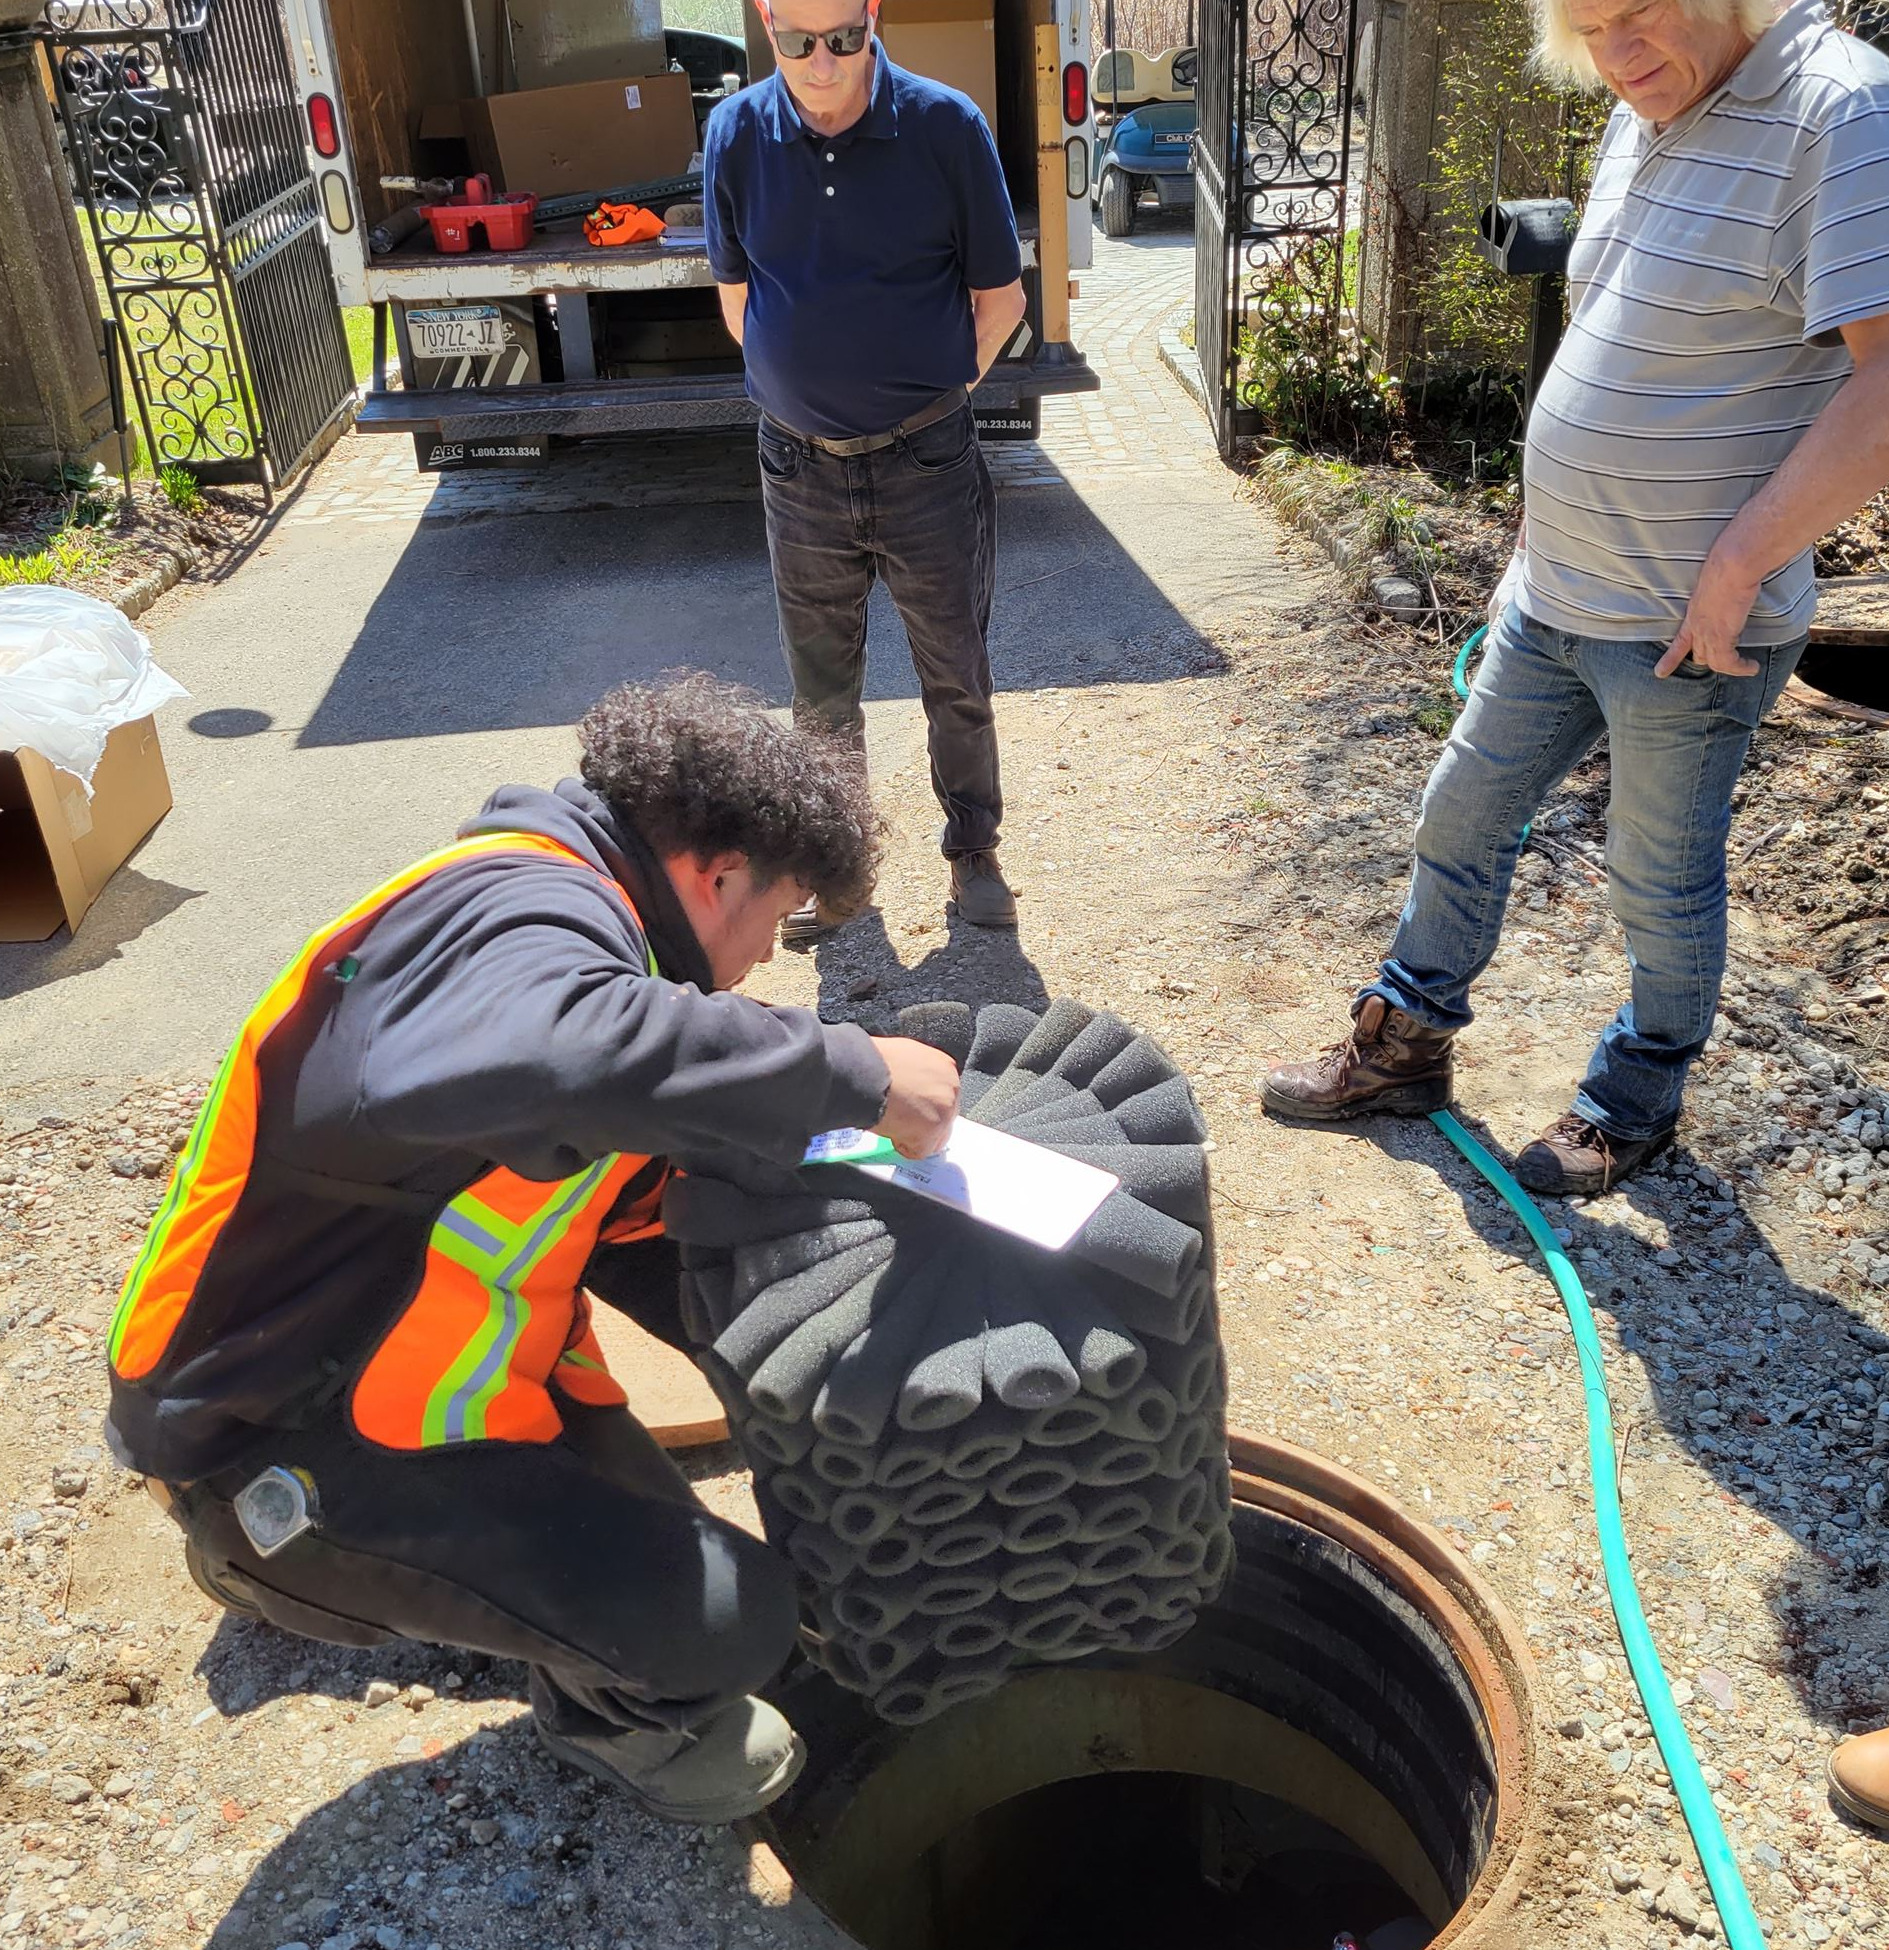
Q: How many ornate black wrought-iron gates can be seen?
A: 2